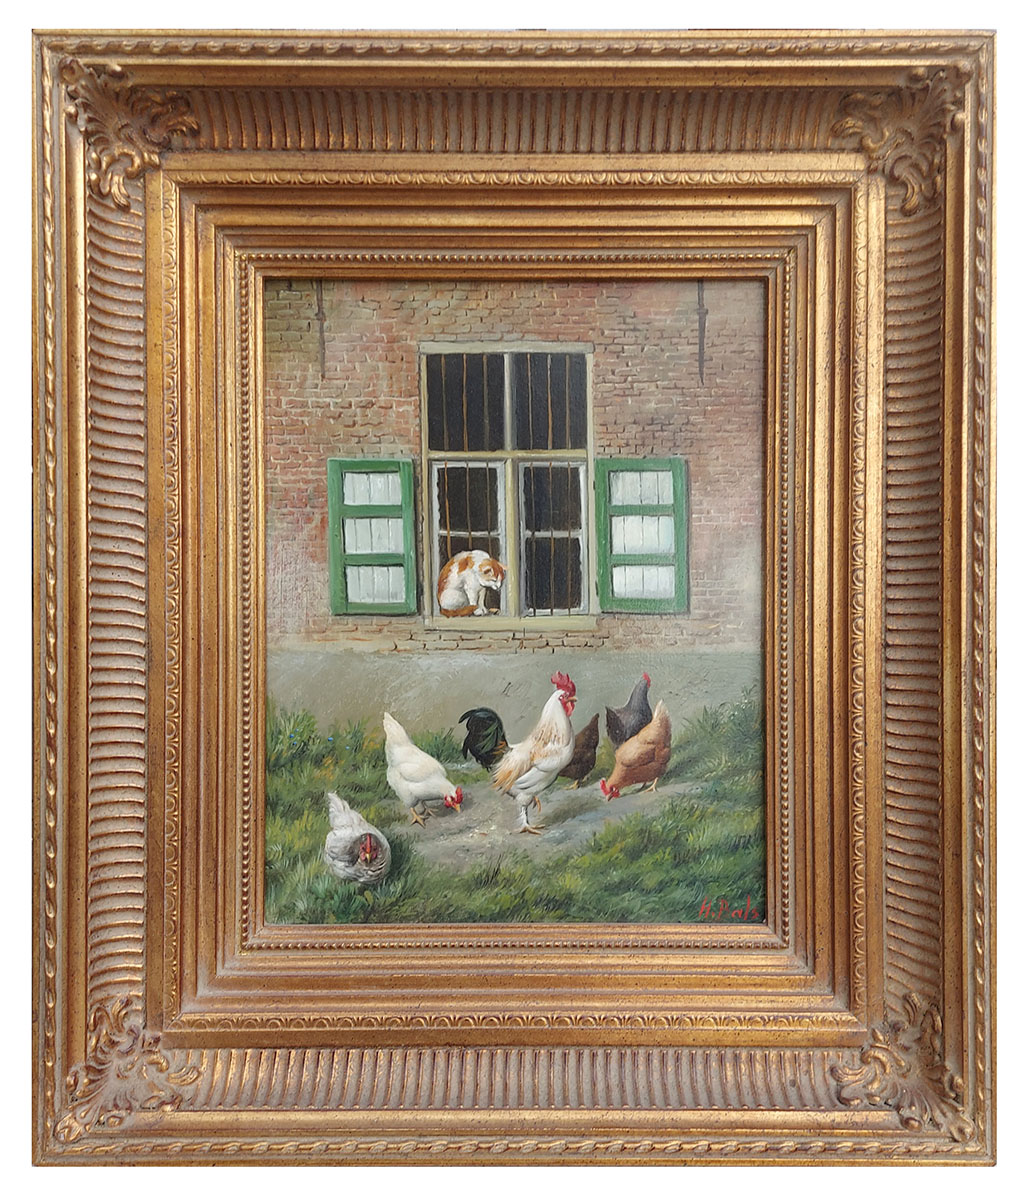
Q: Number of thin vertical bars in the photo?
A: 12